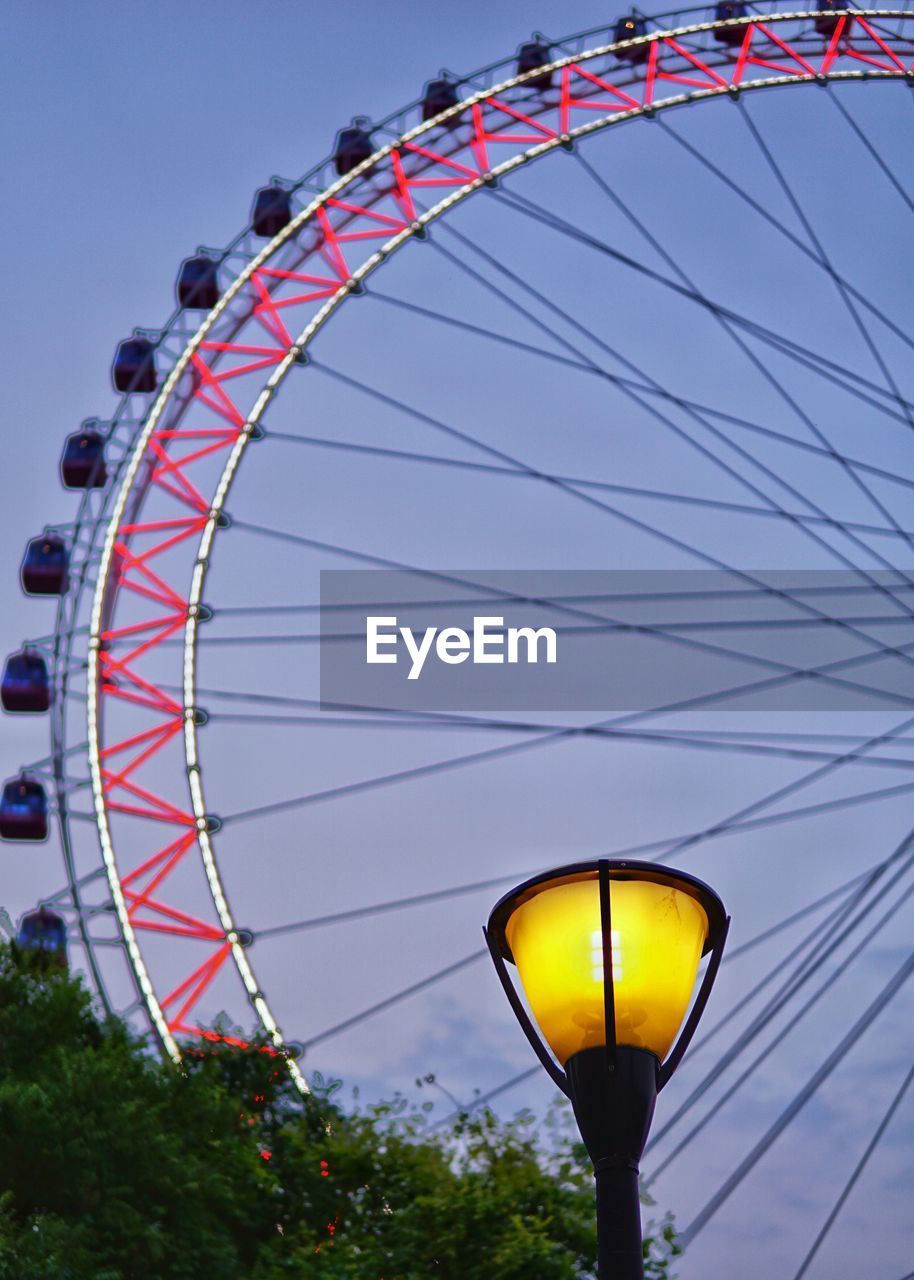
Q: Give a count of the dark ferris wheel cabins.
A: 14